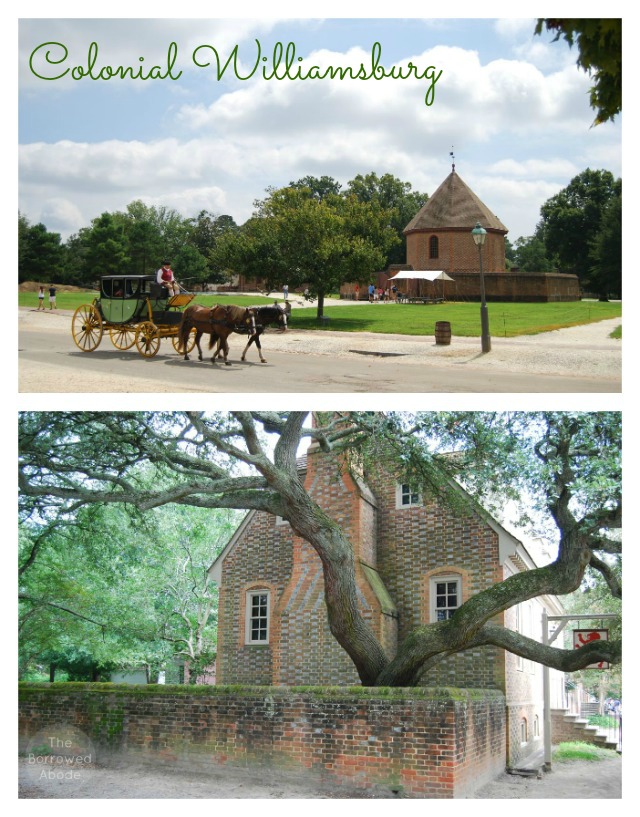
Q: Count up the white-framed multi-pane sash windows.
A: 3